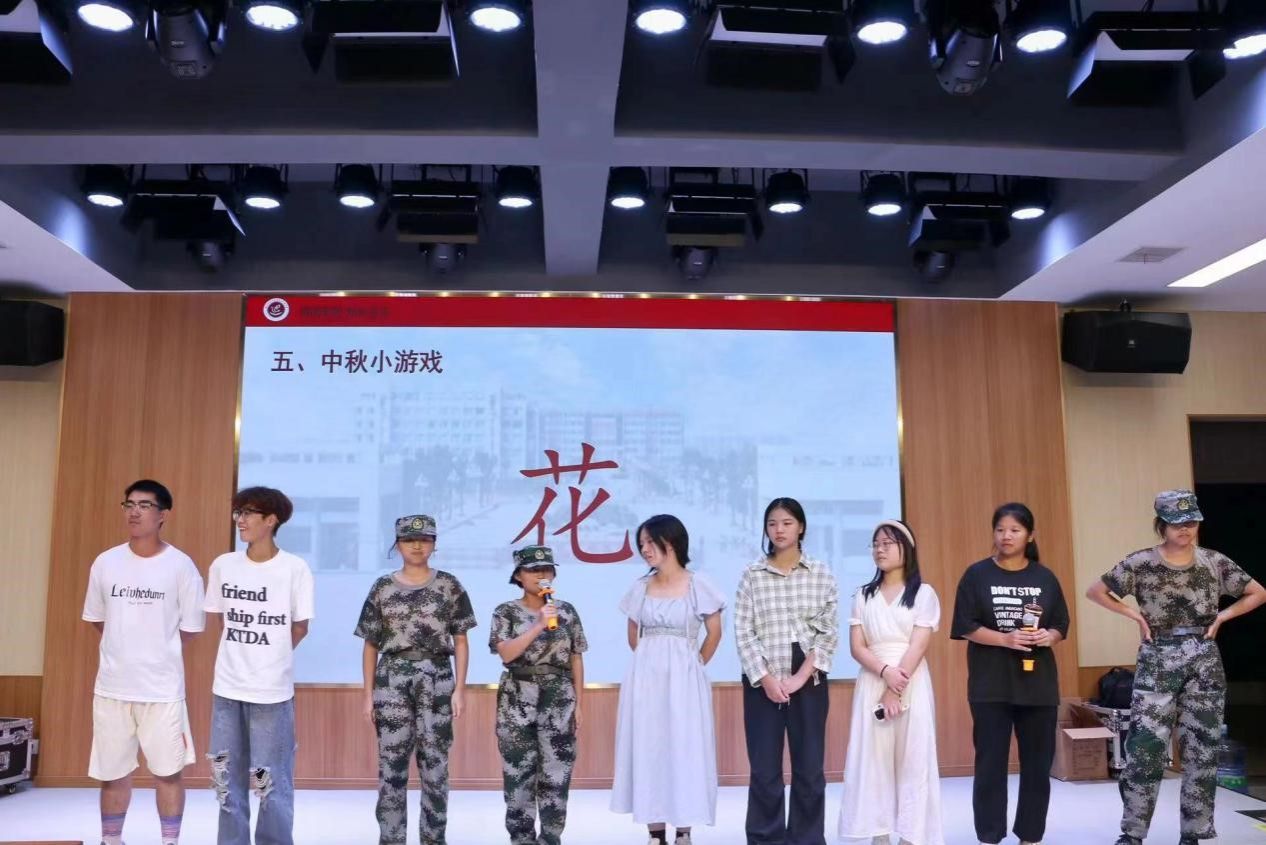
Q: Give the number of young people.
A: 9